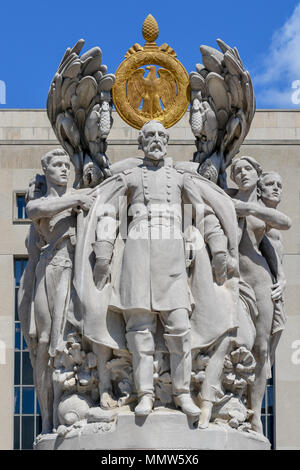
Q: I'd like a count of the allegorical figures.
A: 4